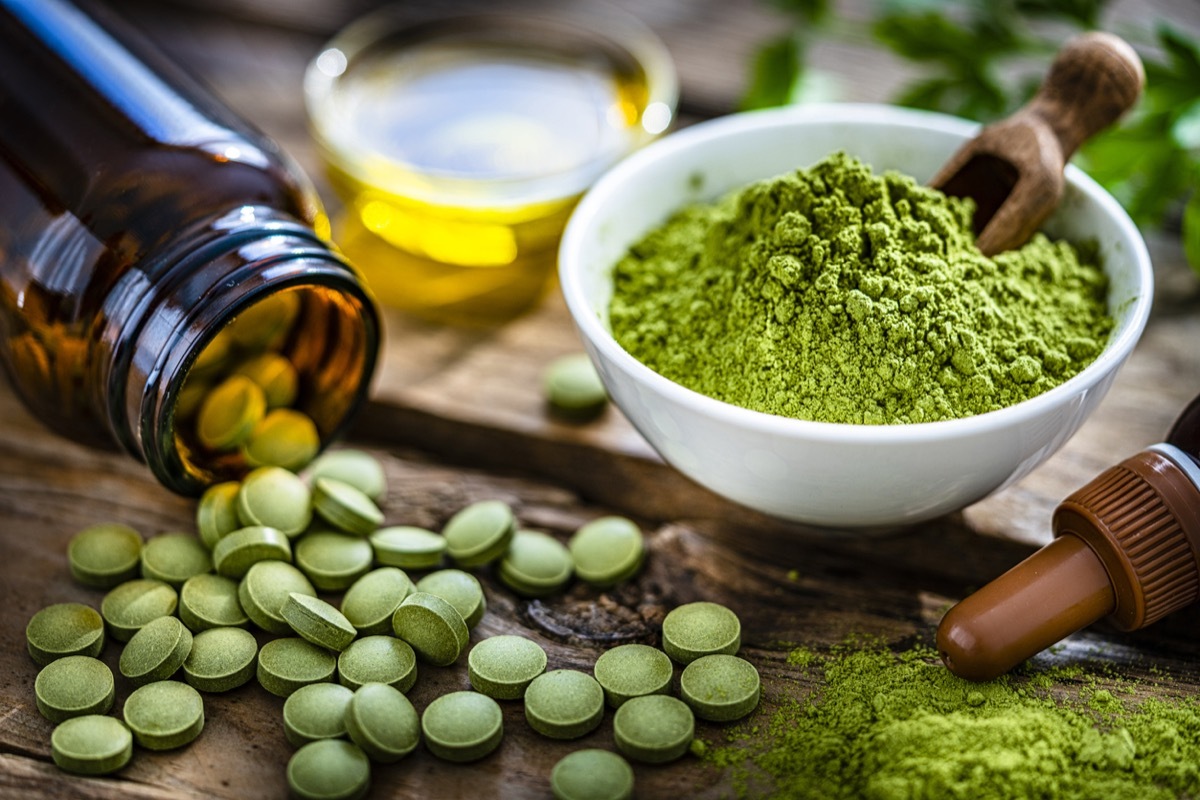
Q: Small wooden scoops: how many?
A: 1